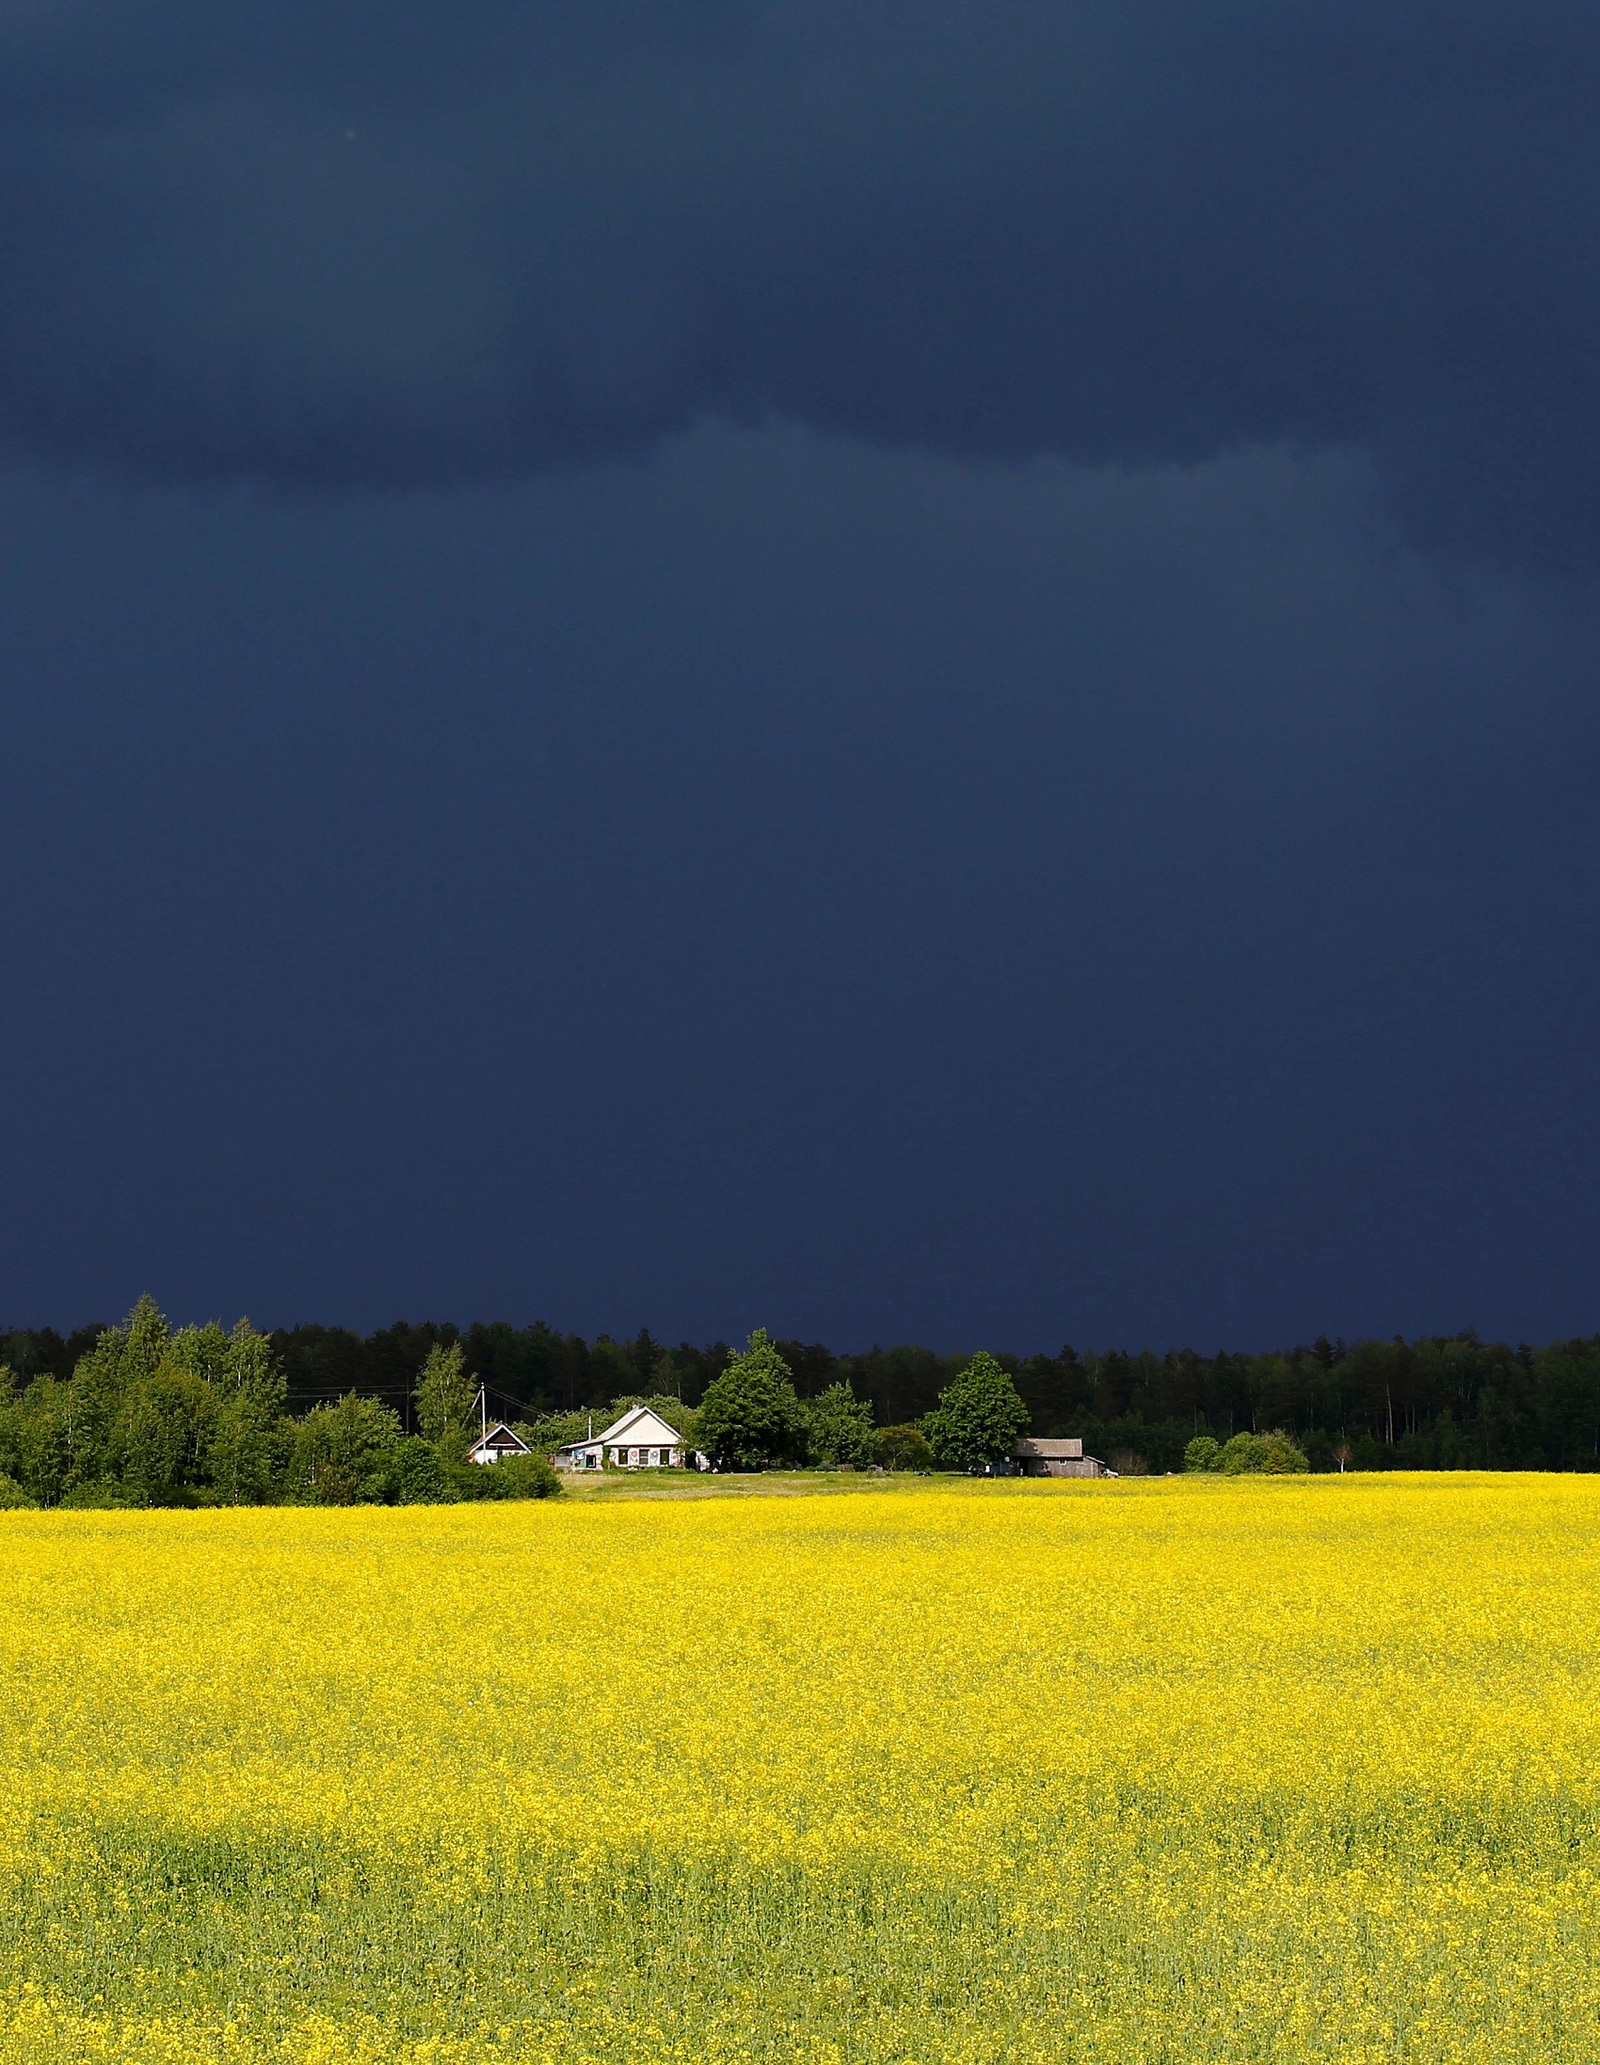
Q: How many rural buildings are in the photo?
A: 3